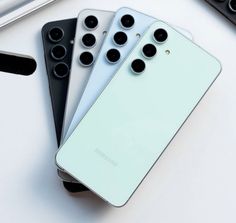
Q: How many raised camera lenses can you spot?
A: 12